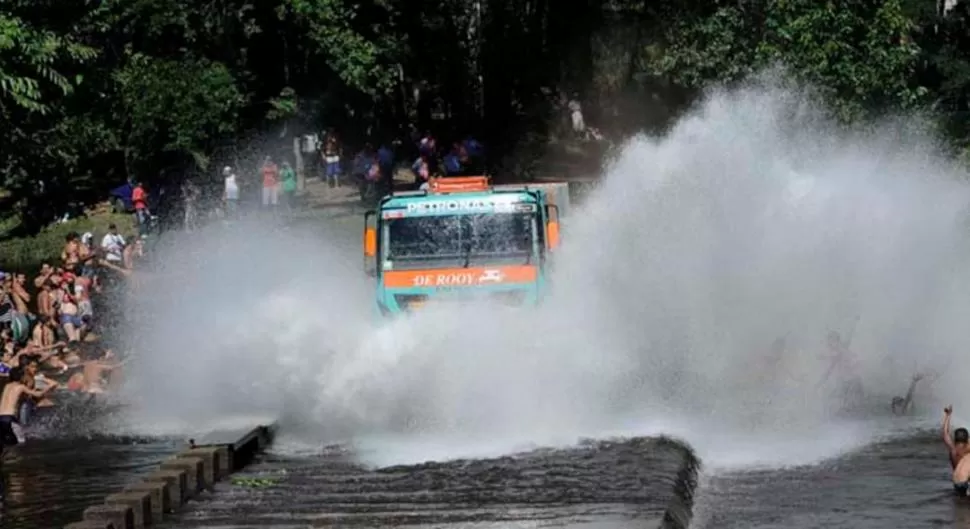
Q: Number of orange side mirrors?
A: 2